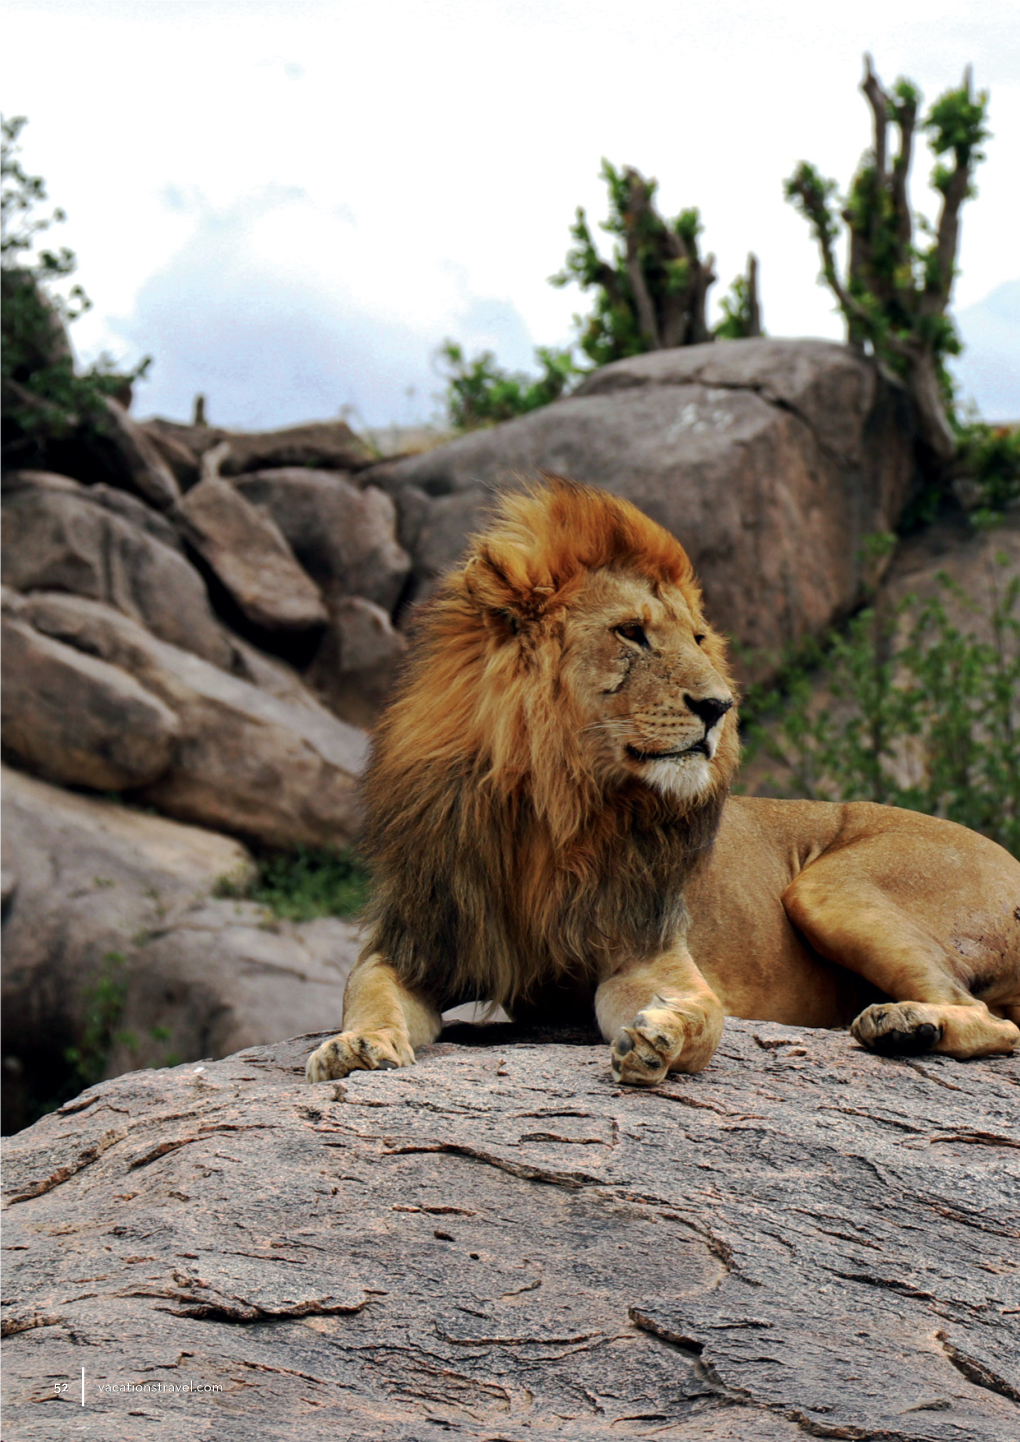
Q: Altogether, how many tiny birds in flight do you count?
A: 0